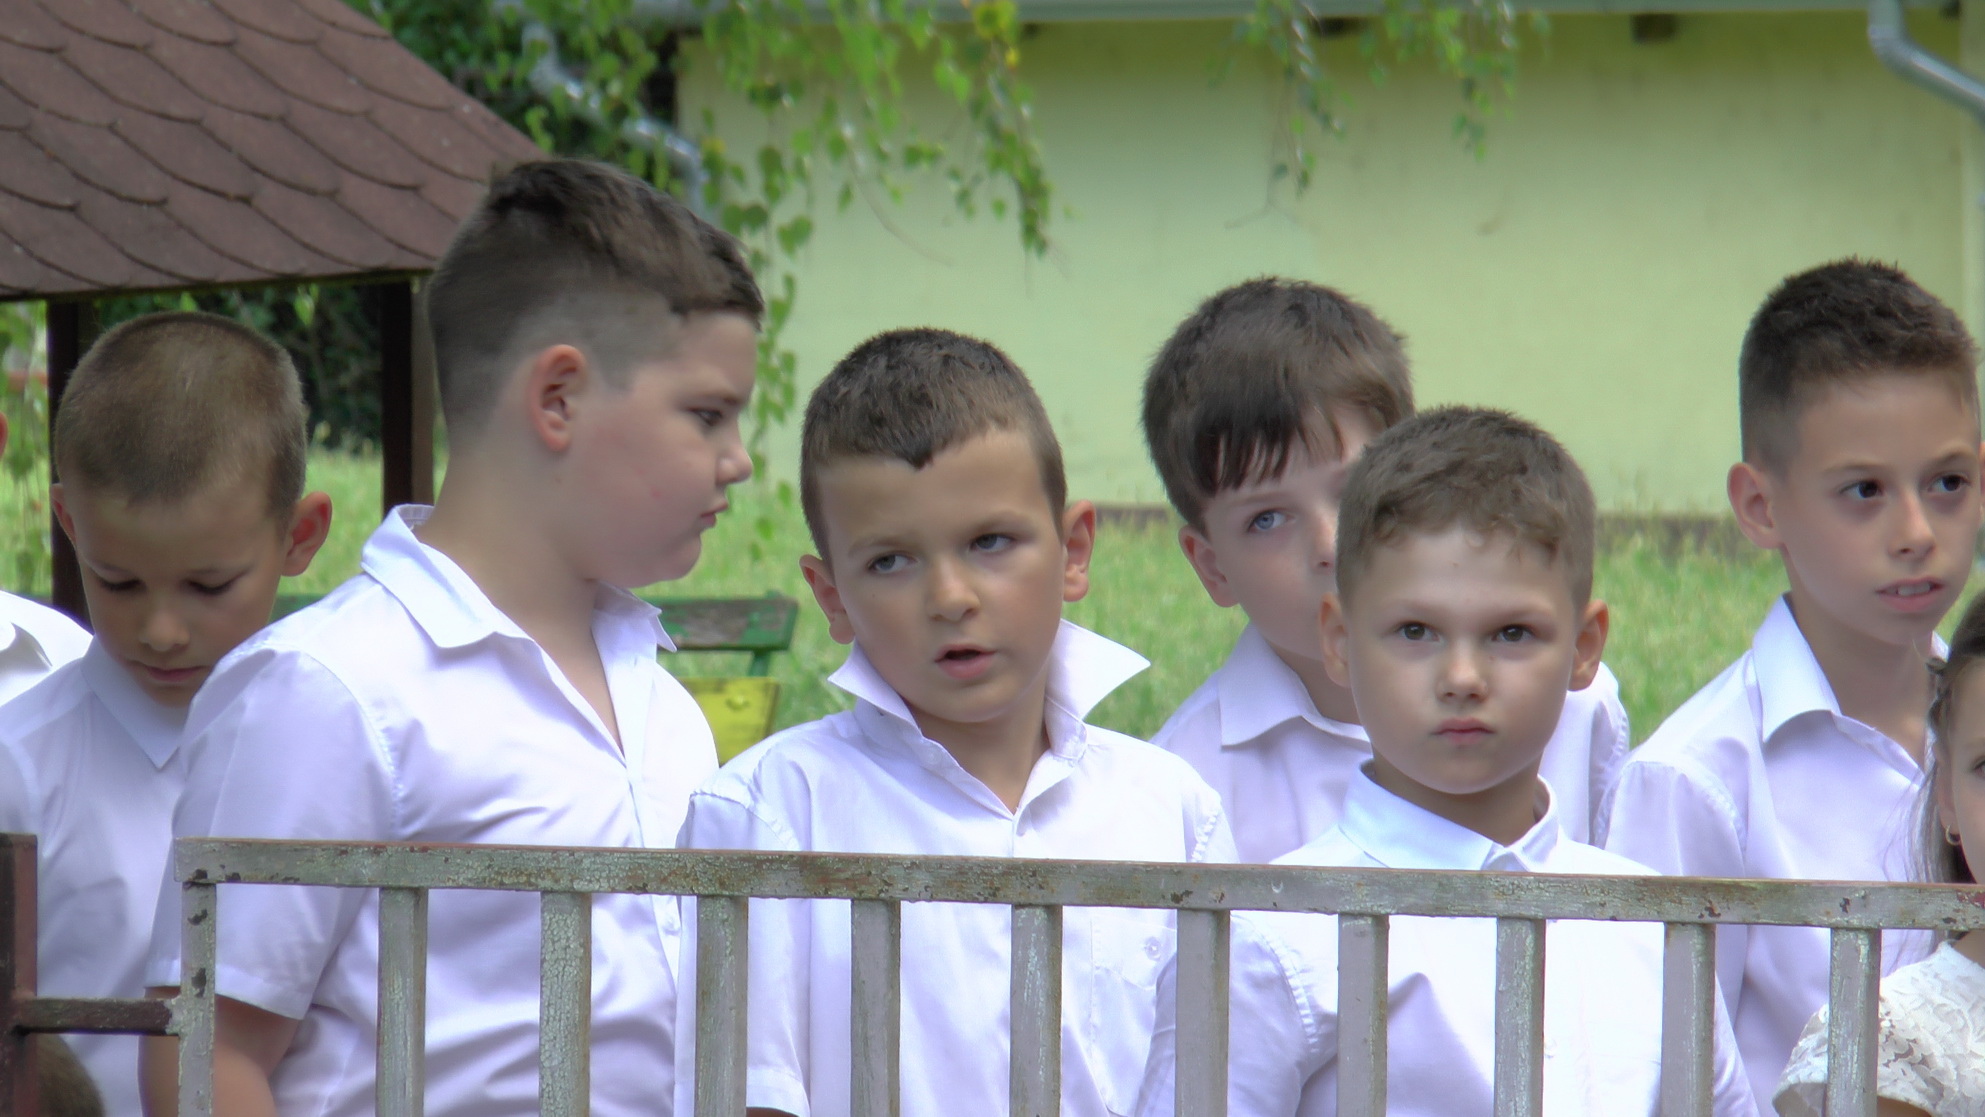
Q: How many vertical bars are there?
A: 11